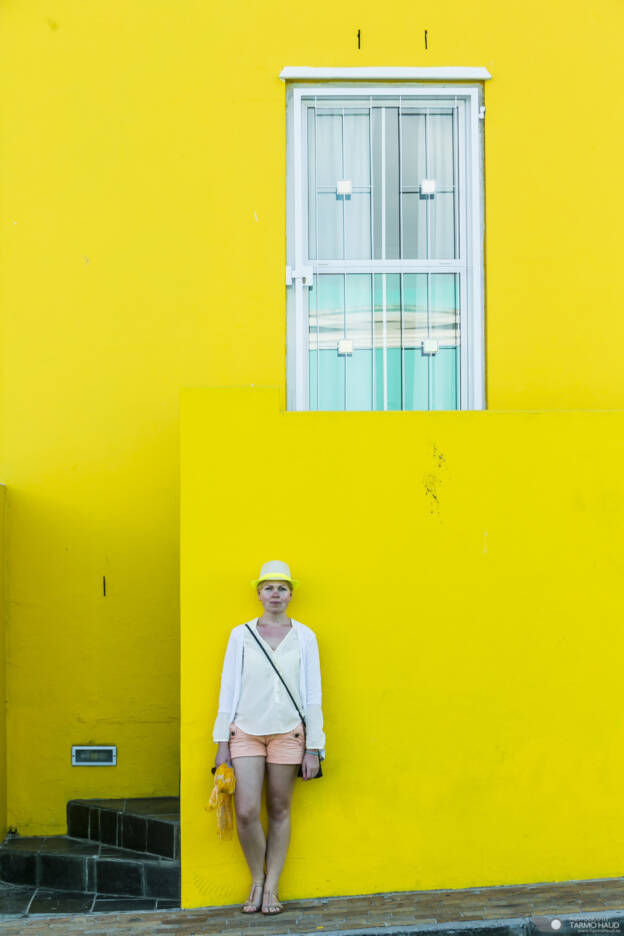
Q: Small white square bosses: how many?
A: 4